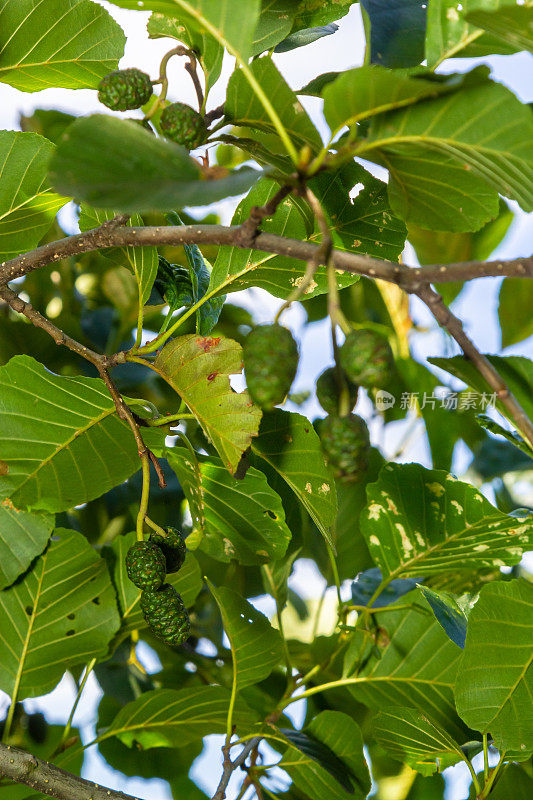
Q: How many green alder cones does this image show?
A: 9